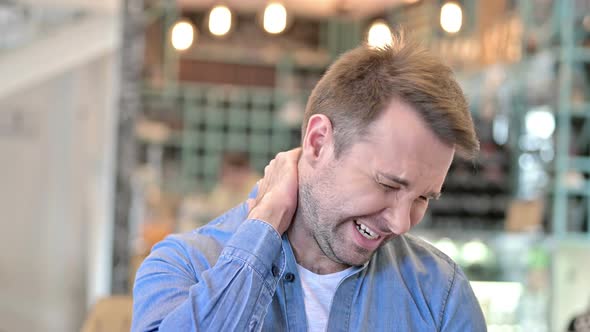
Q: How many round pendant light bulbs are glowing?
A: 5